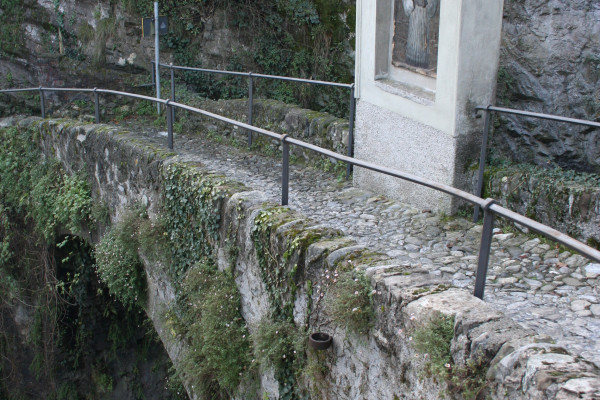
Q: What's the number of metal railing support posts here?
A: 9